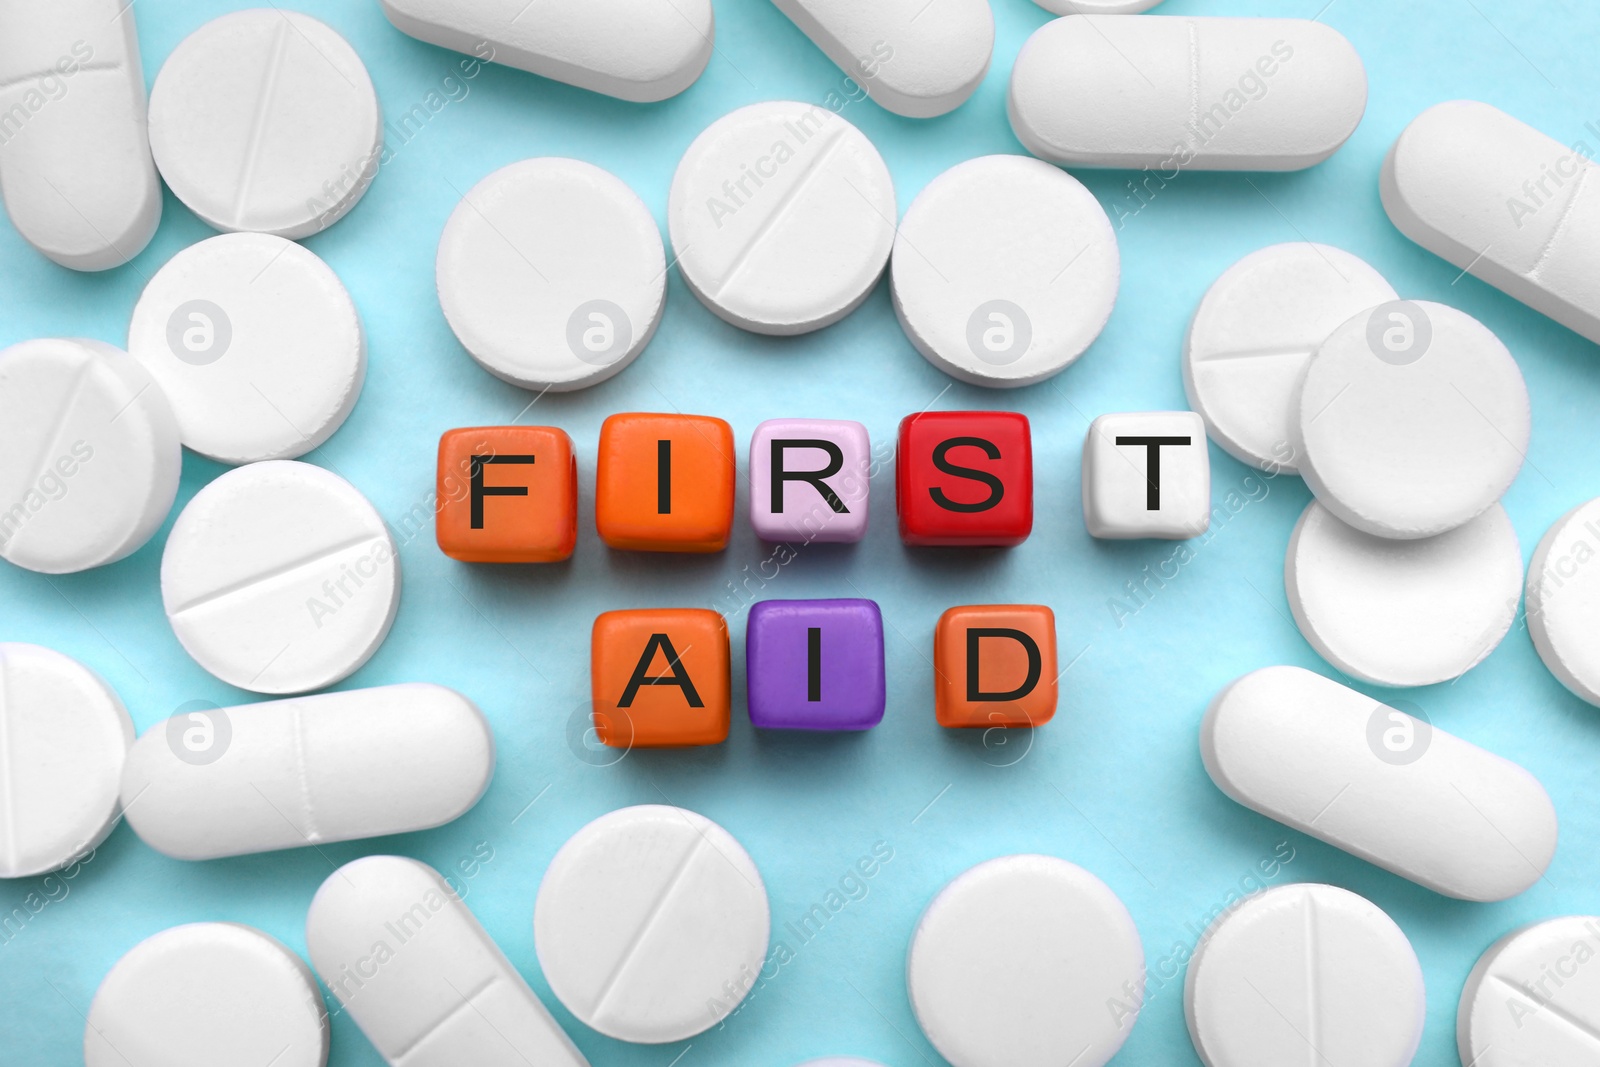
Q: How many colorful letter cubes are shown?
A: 8